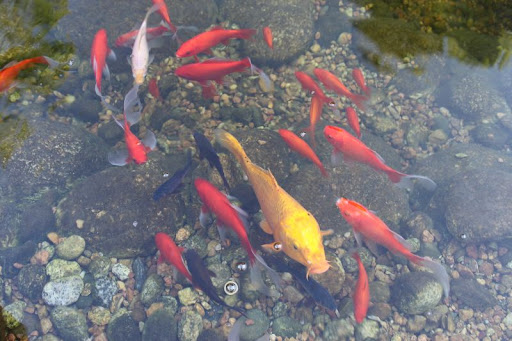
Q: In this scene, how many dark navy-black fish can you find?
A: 4